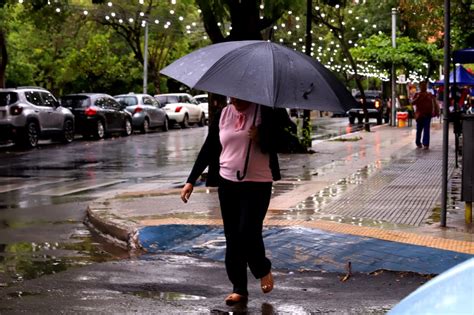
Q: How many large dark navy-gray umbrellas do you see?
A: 1